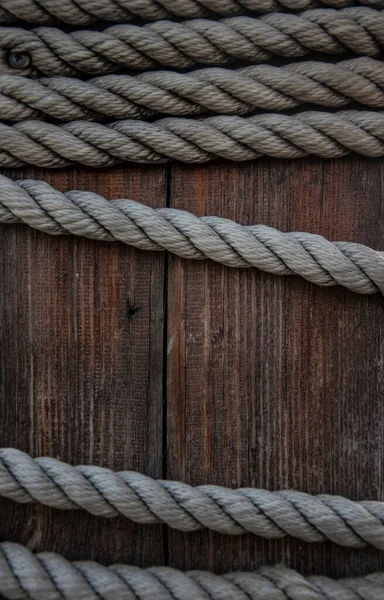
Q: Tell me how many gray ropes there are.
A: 7